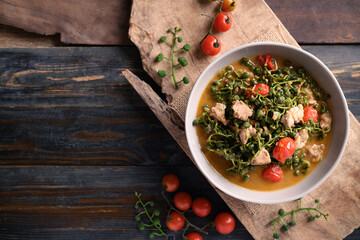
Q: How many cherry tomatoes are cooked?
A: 5